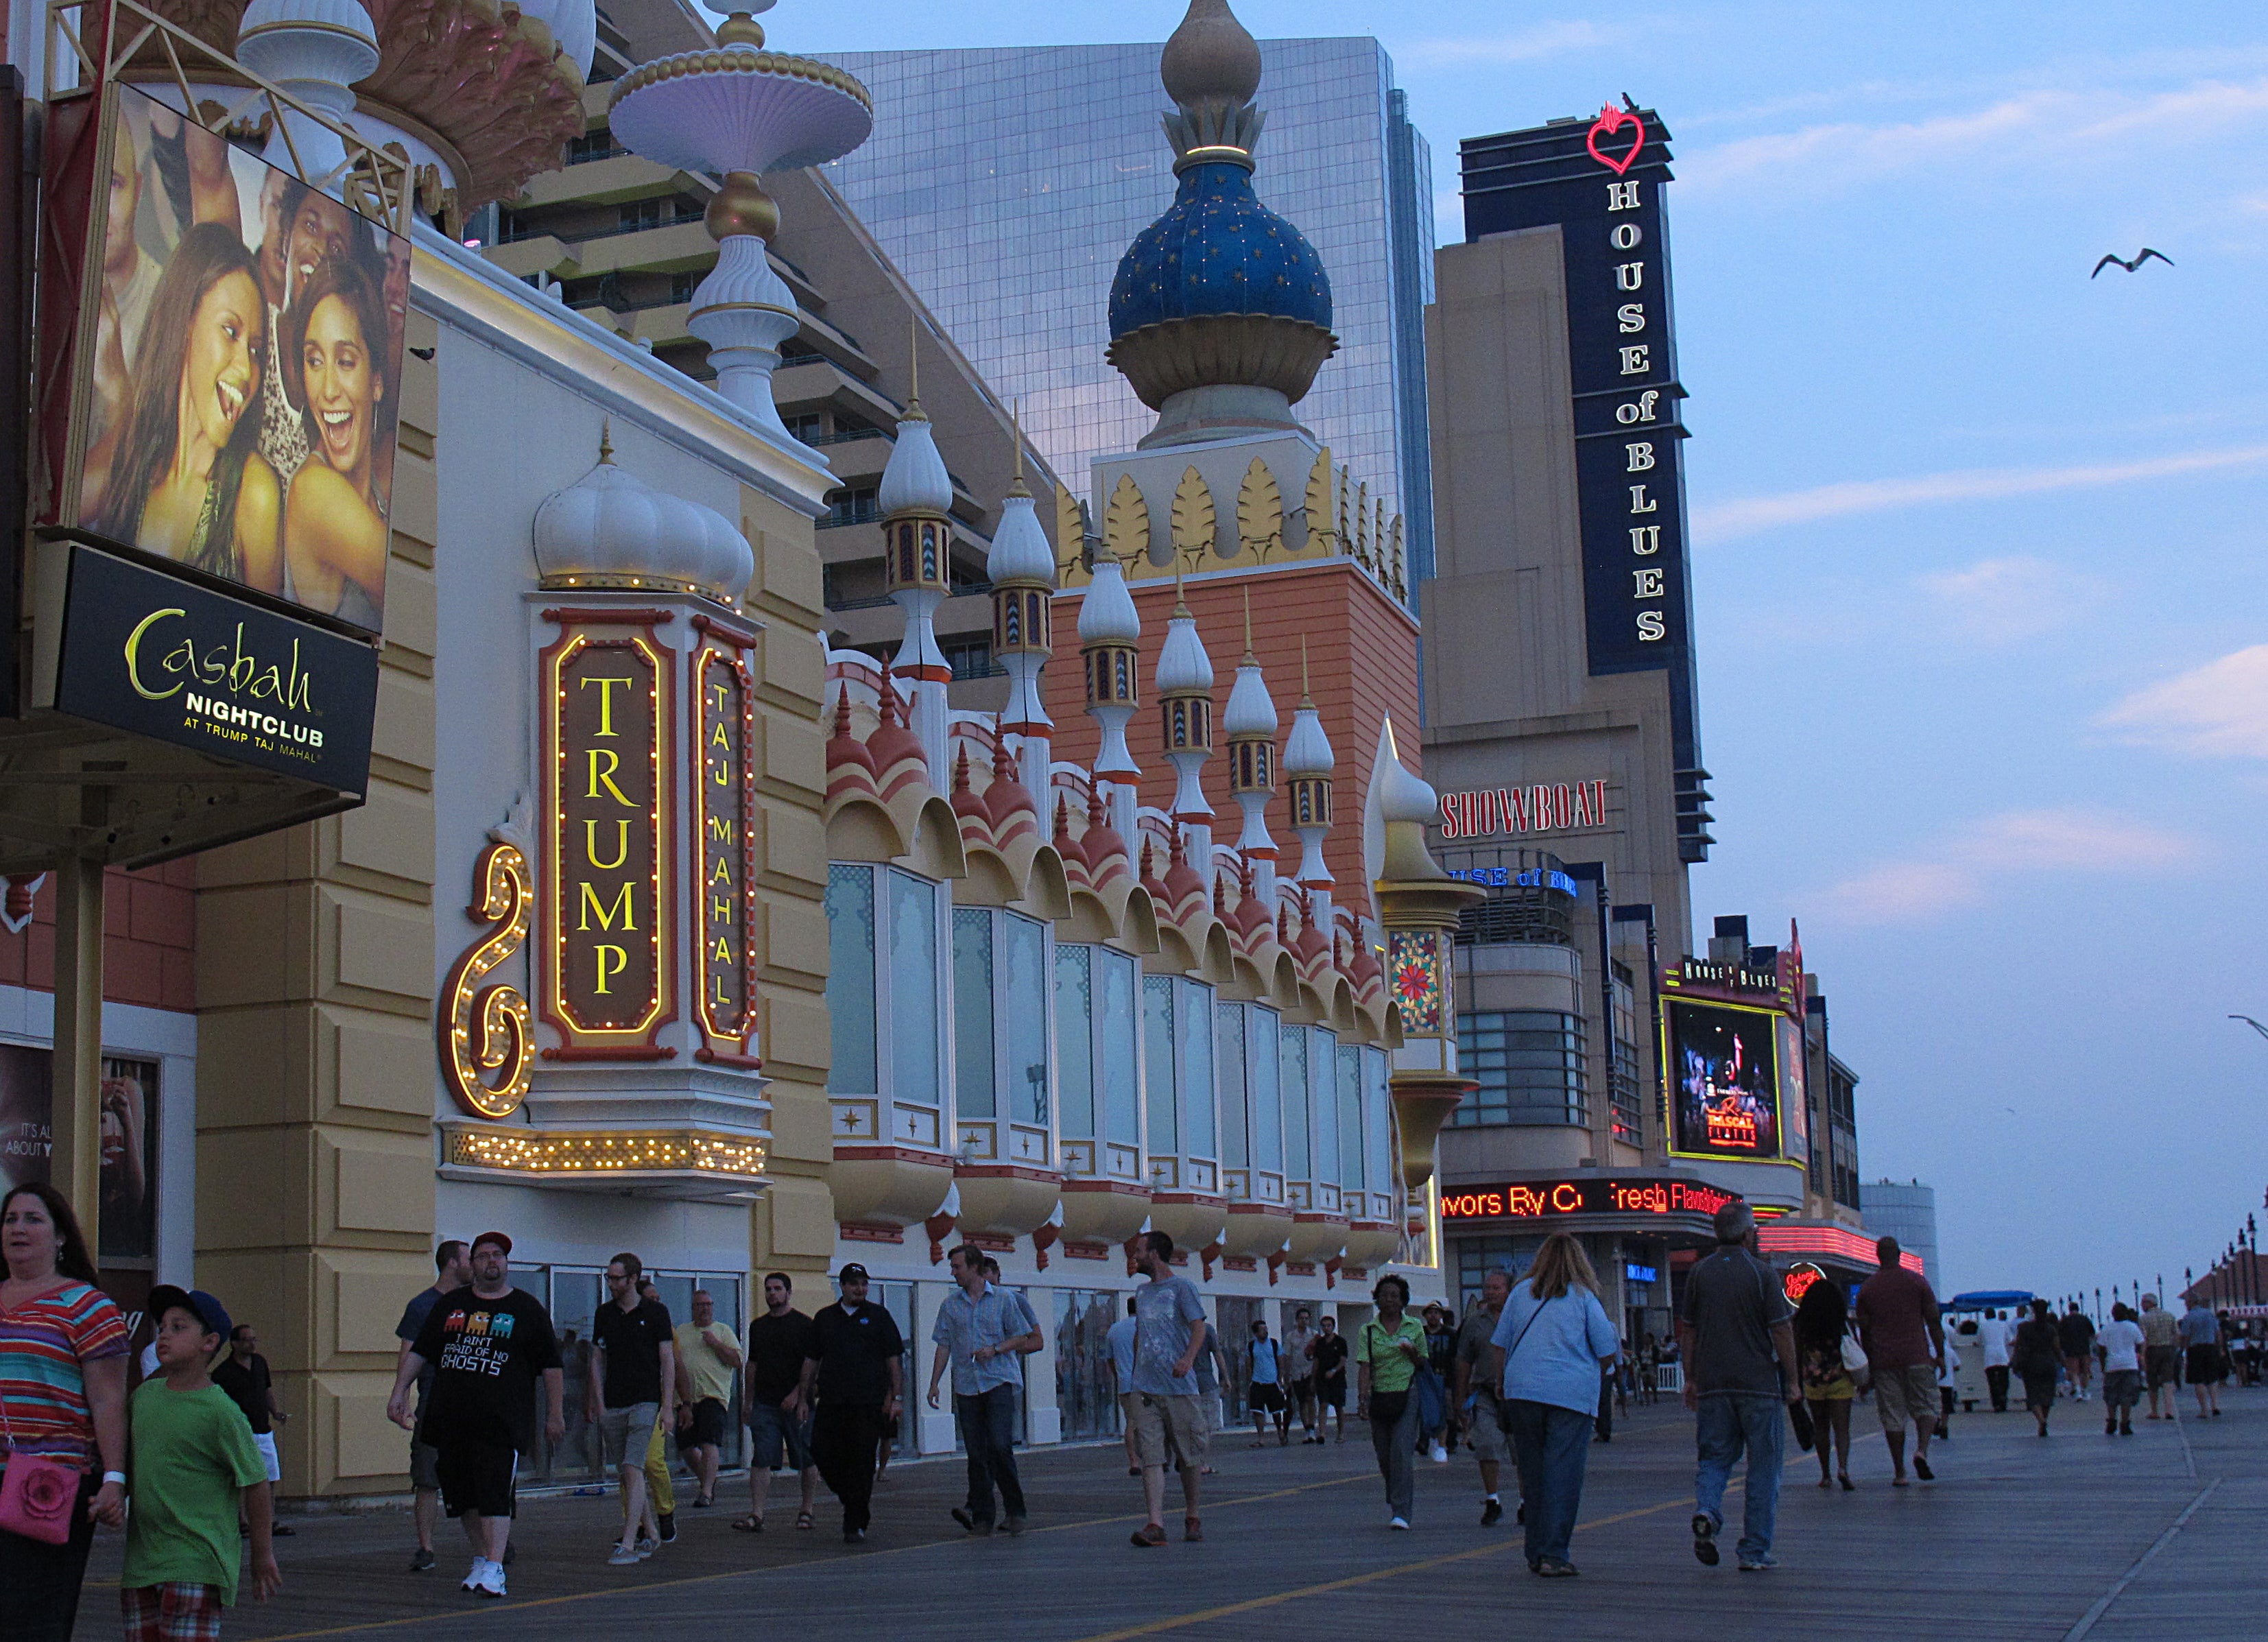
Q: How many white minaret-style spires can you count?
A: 6